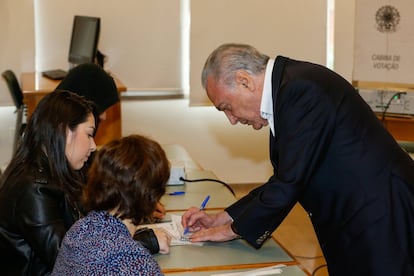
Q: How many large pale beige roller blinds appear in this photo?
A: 3